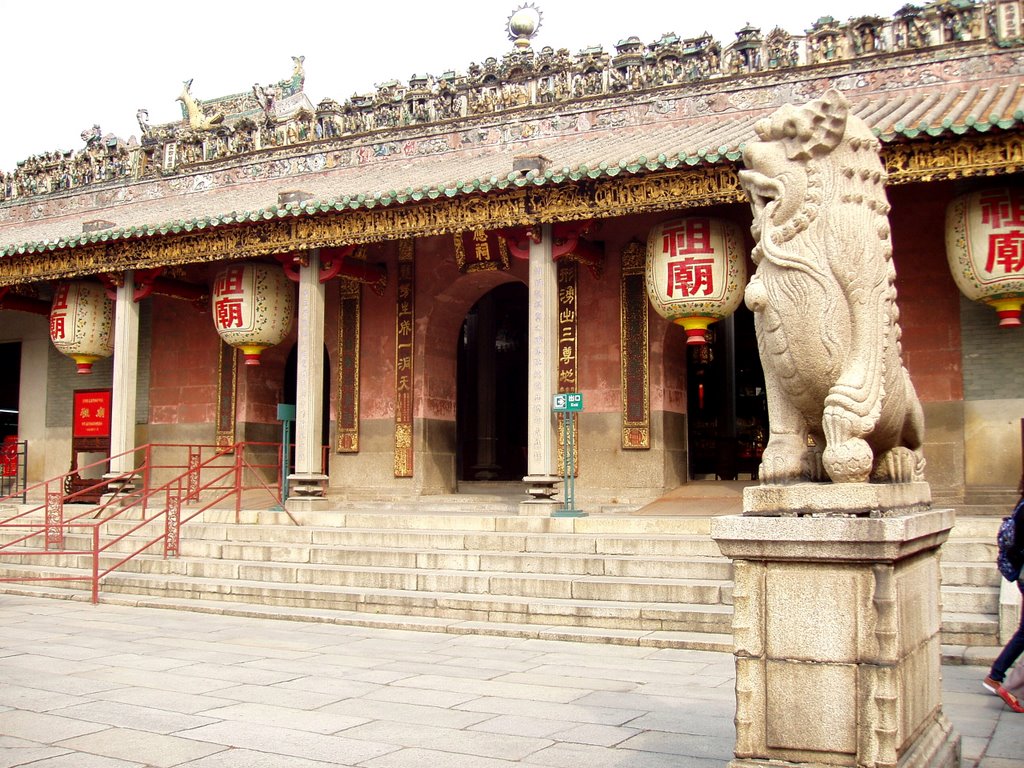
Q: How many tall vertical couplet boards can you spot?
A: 5